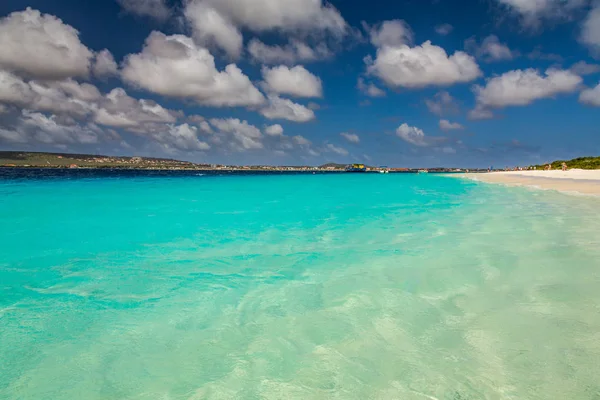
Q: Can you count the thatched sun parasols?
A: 0